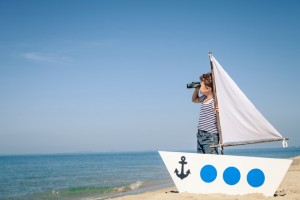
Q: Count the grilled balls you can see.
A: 0